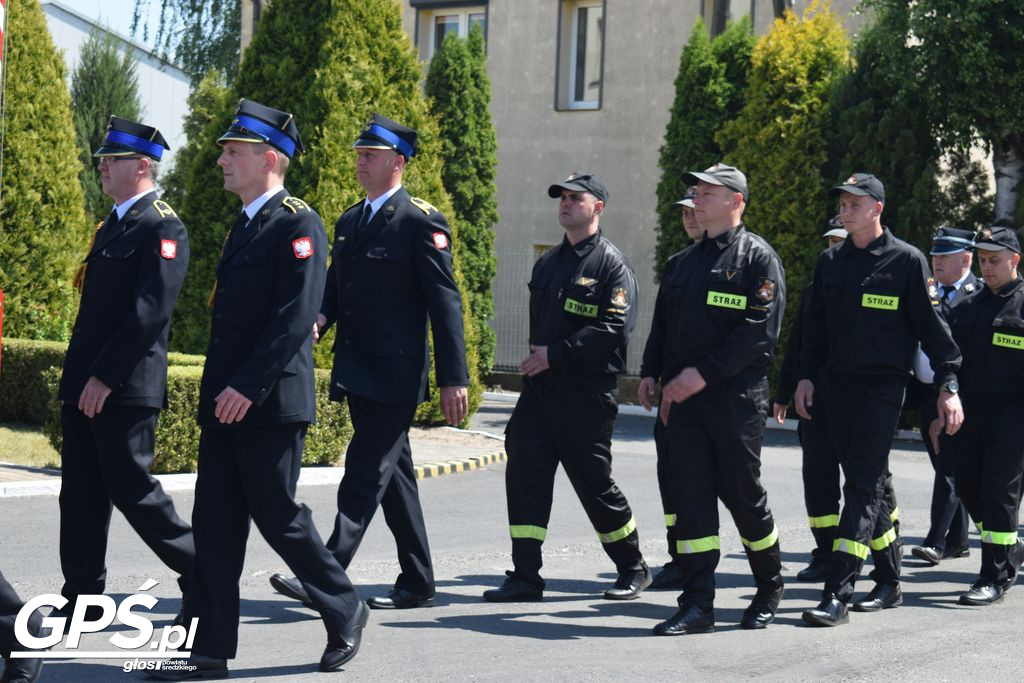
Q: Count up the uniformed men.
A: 10